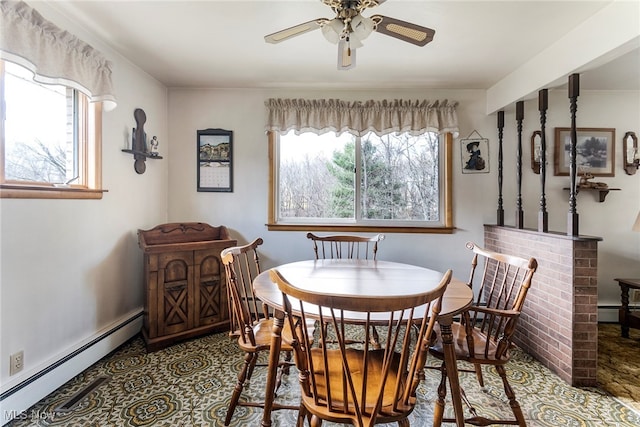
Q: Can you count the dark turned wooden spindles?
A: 4